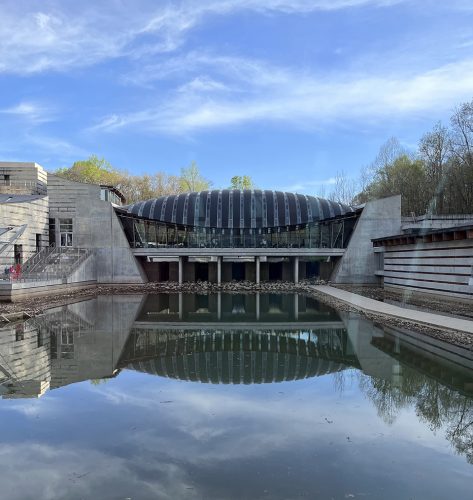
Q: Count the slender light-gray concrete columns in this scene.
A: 4